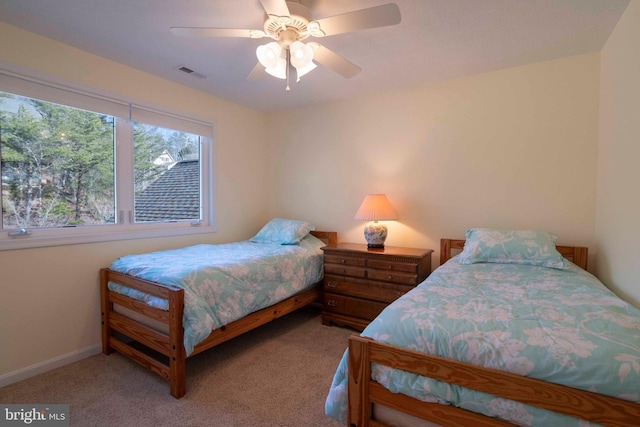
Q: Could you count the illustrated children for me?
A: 0